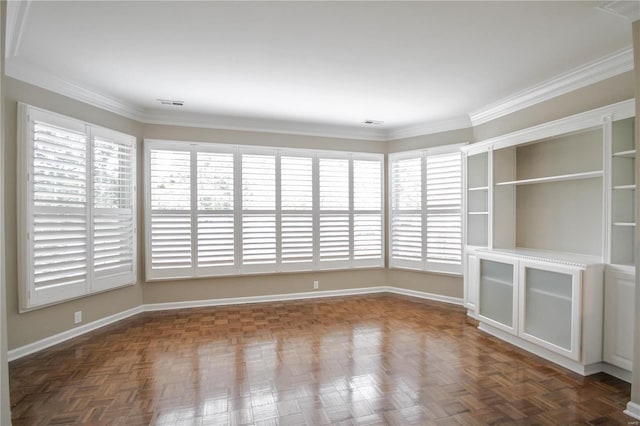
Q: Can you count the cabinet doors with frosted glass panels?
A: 2